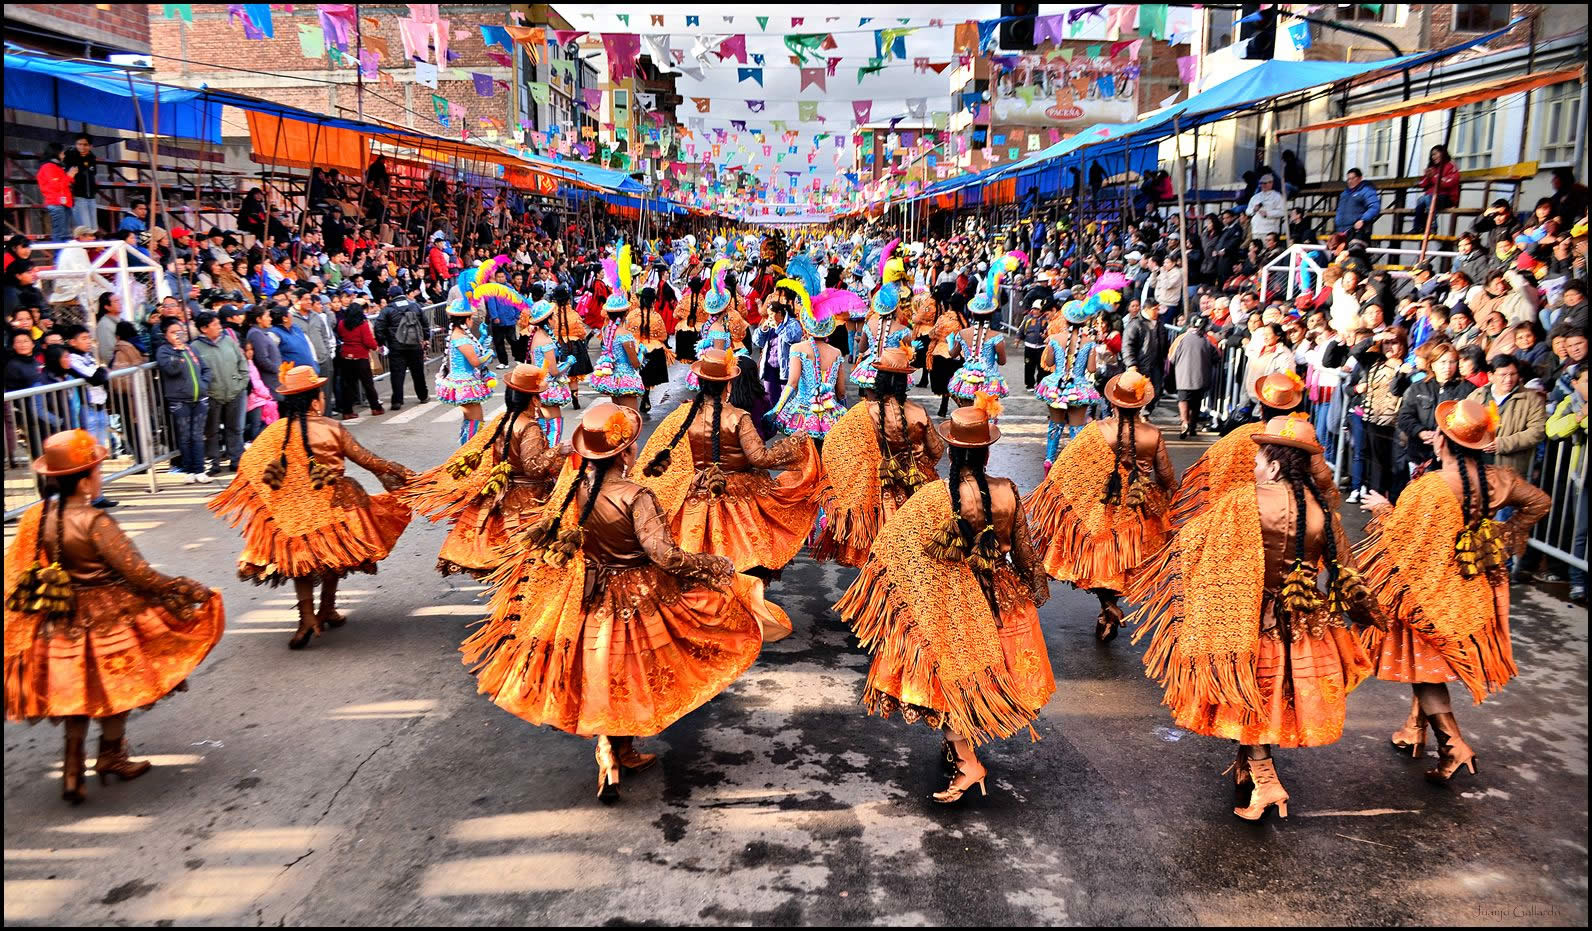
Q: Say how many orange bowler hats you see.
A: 11